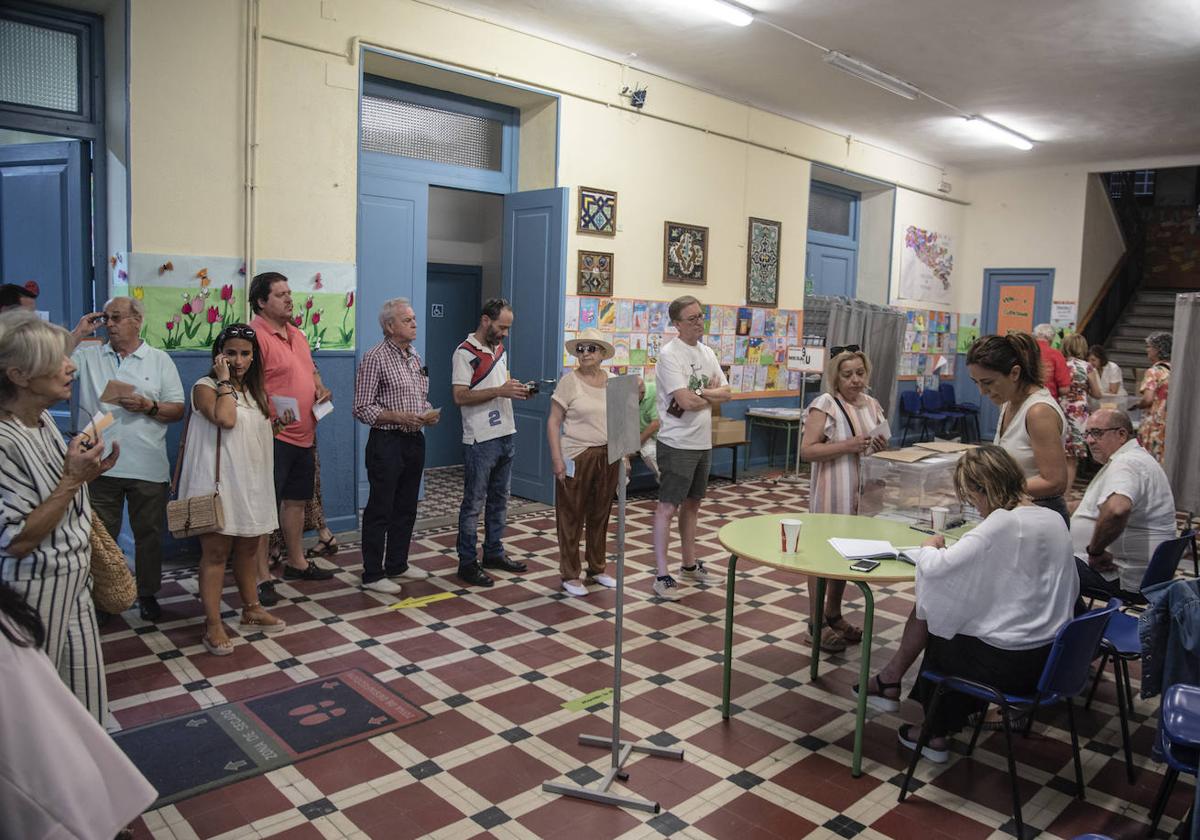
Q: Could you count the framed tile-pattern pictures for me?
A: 4